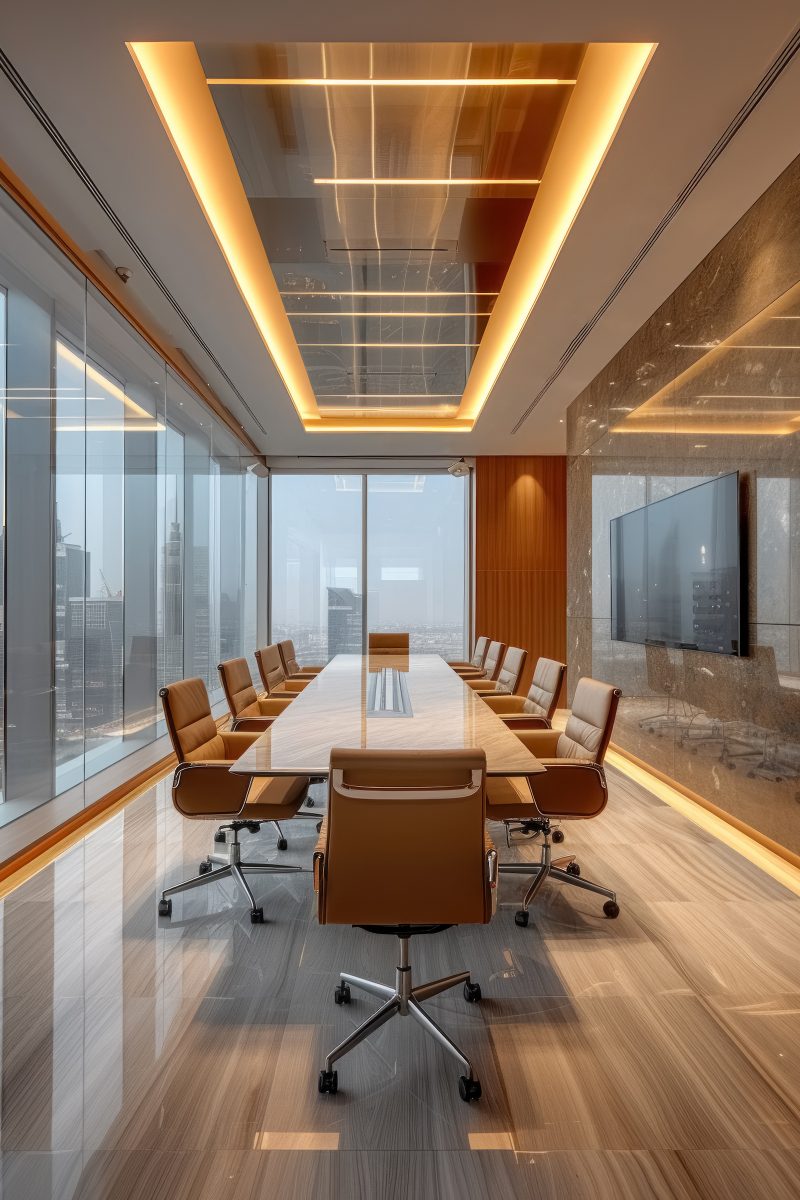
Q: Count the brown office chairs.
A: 11